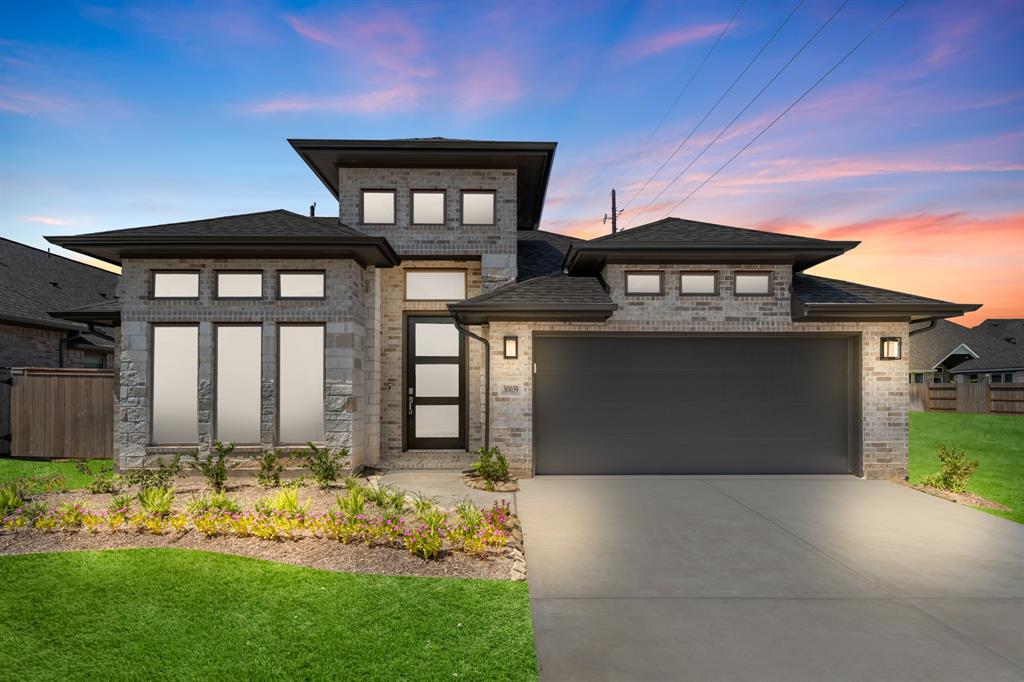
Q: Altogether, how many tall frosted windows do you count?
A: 3